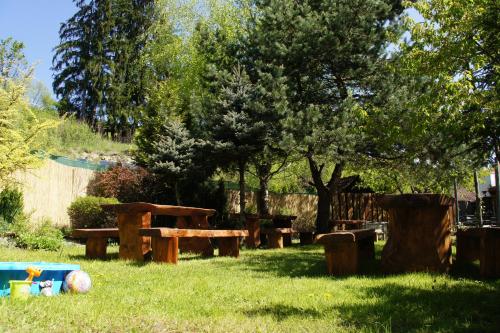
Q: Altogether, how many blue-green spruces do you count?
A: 2